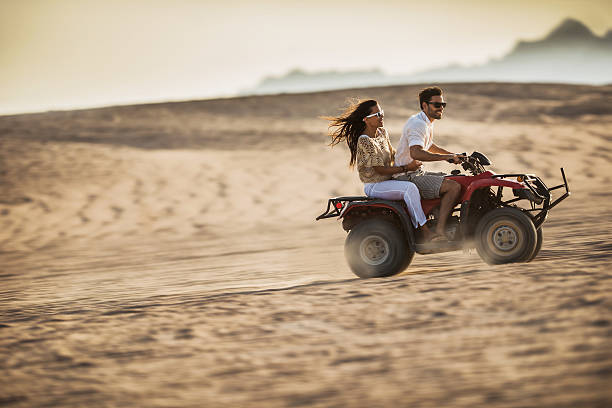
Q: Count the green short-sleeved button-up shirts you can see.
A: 0